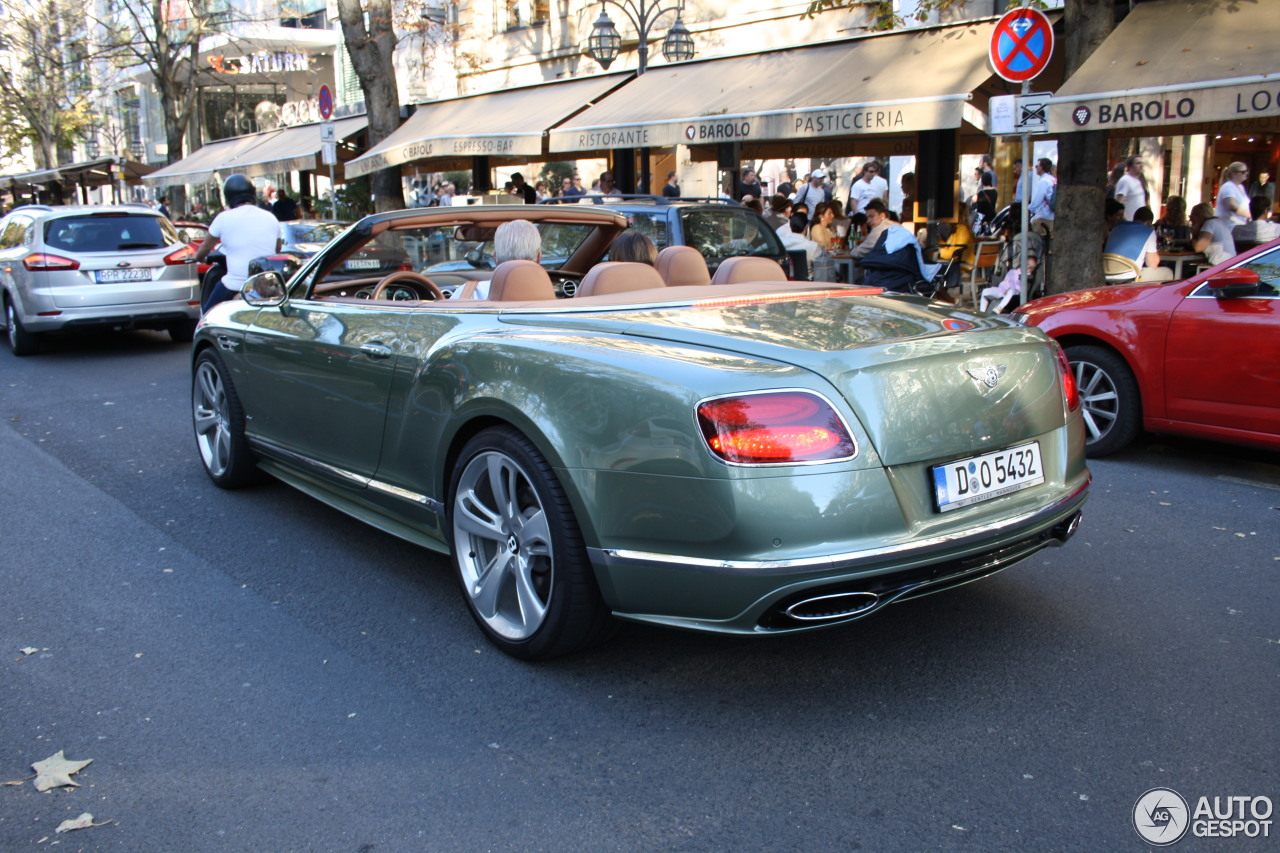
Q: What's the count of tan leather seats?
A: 4